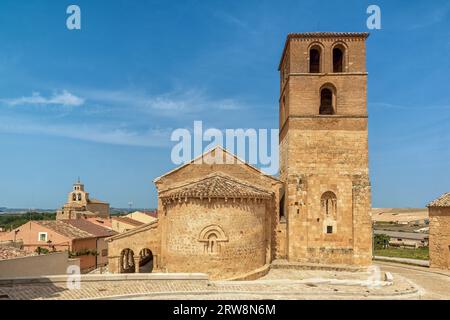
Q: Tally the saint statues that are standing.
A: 0